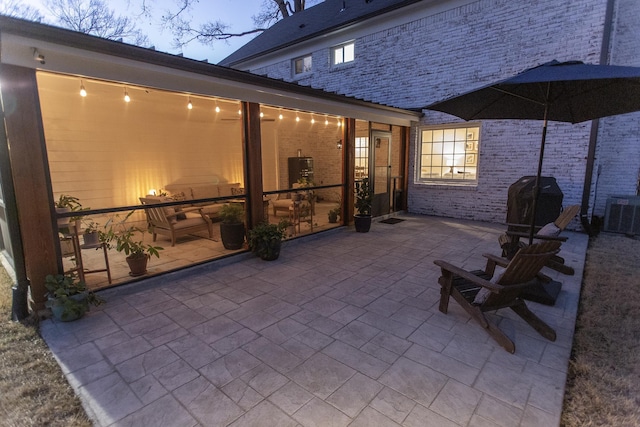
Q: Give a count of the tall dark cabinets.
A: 1